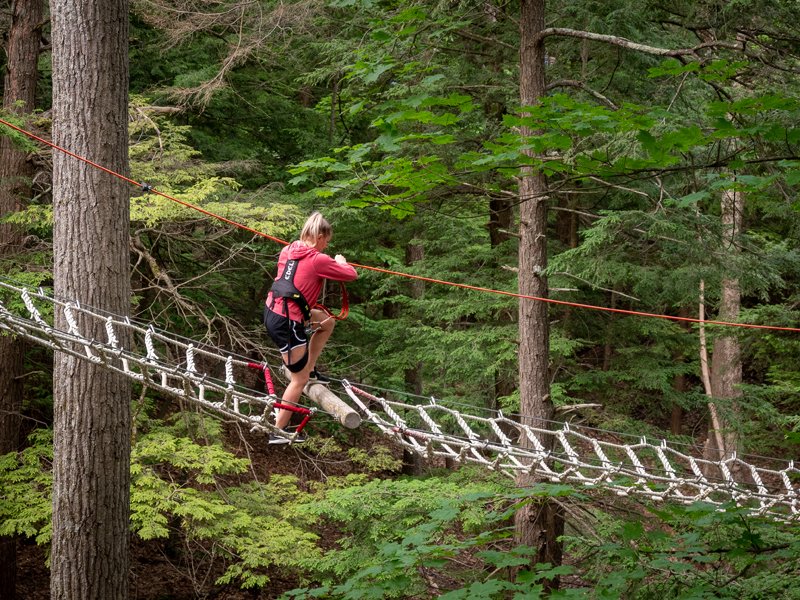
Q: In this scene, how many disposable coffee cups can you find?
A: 0